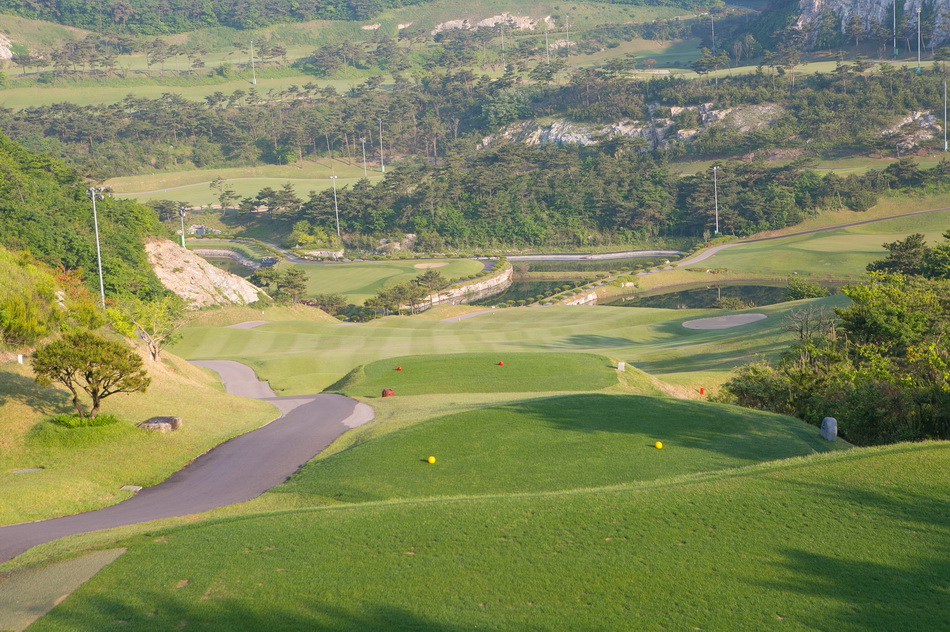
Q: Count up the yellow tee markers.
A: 2